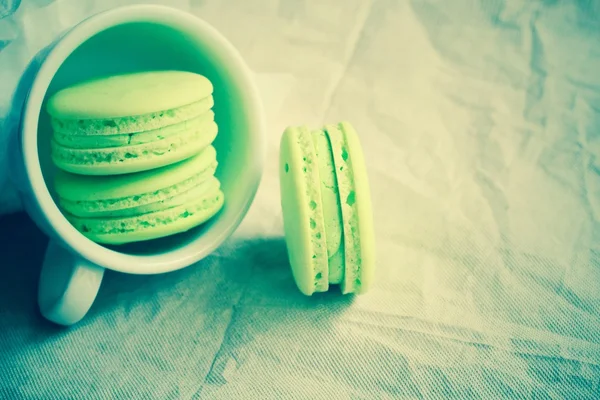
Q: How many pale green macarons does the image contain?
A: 3